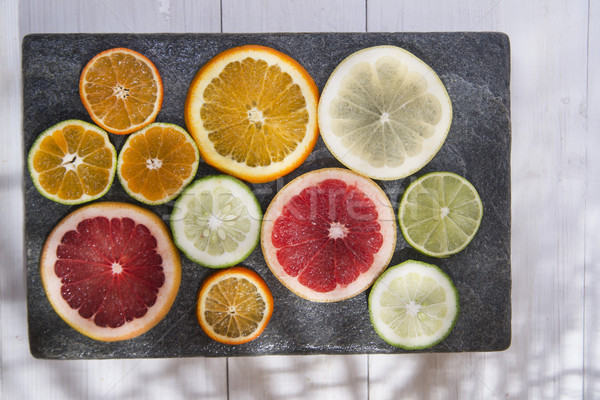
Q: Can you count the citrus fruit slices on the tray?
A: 11